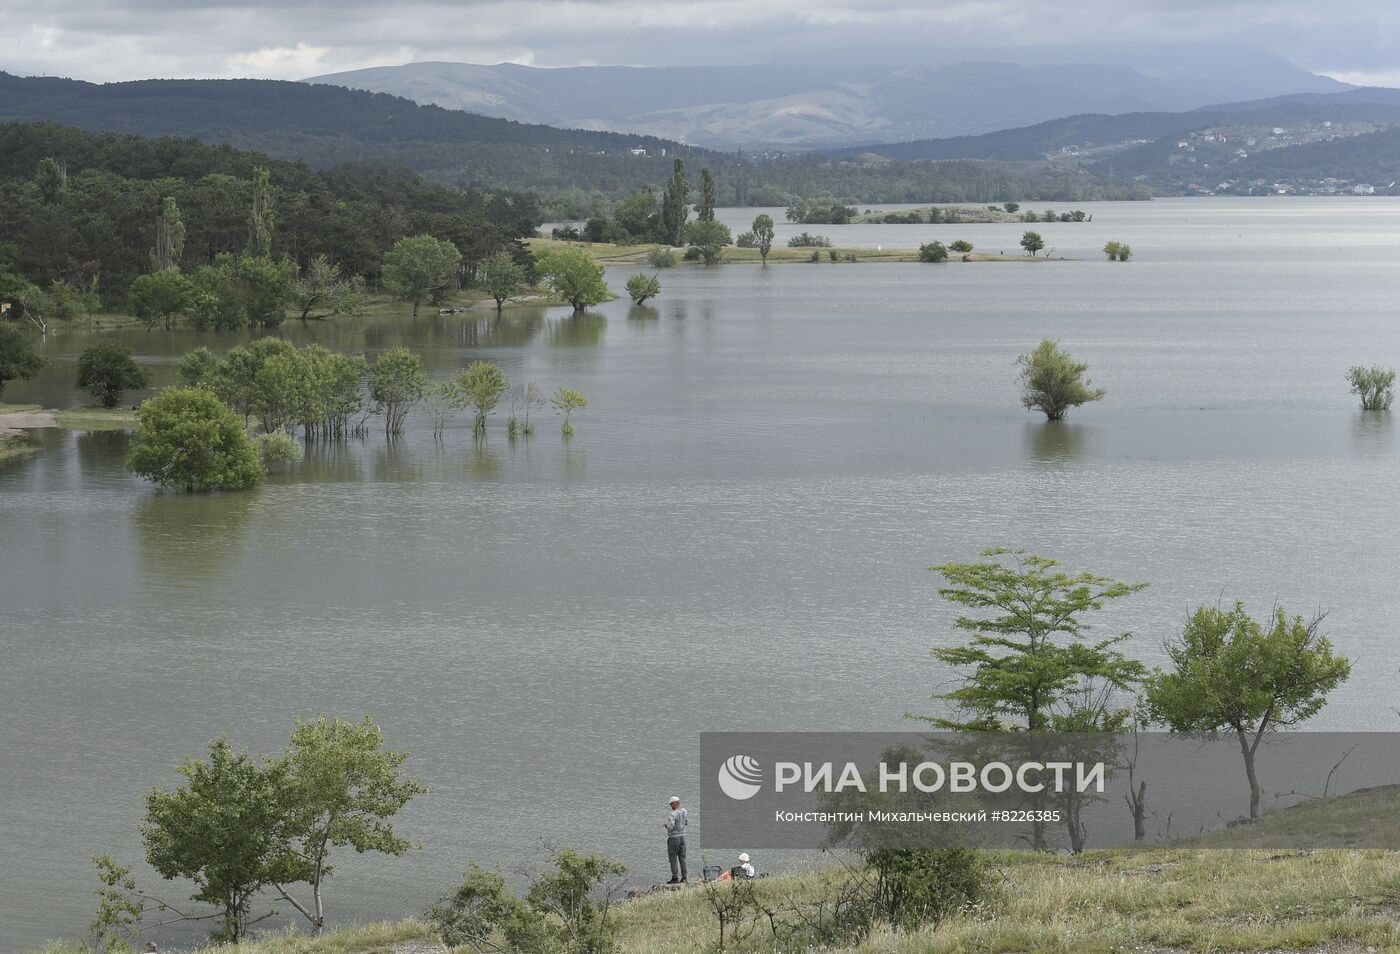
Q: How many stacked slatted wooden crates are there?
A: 0